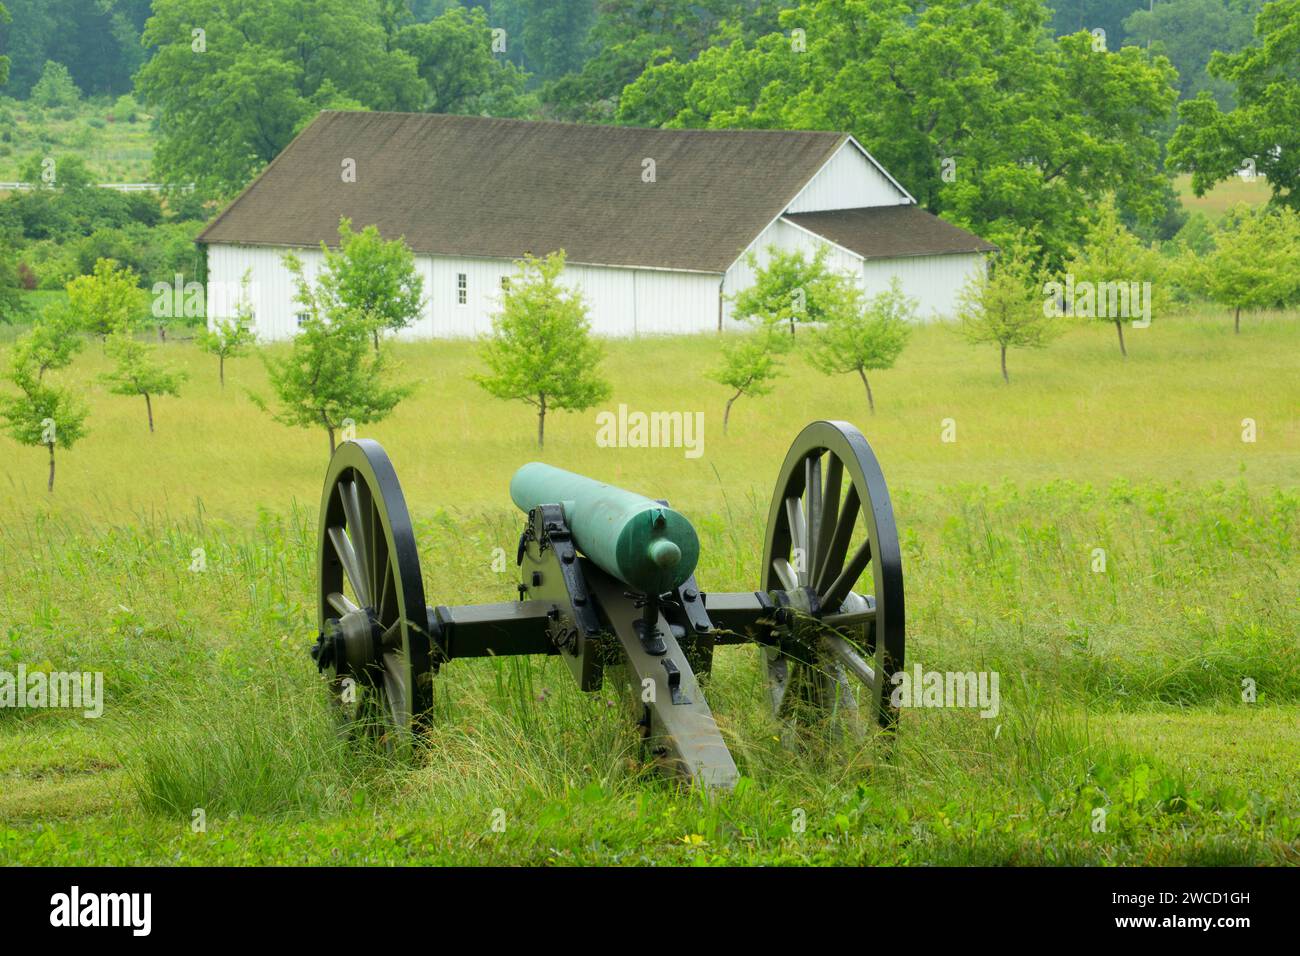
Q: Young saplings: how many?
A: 14